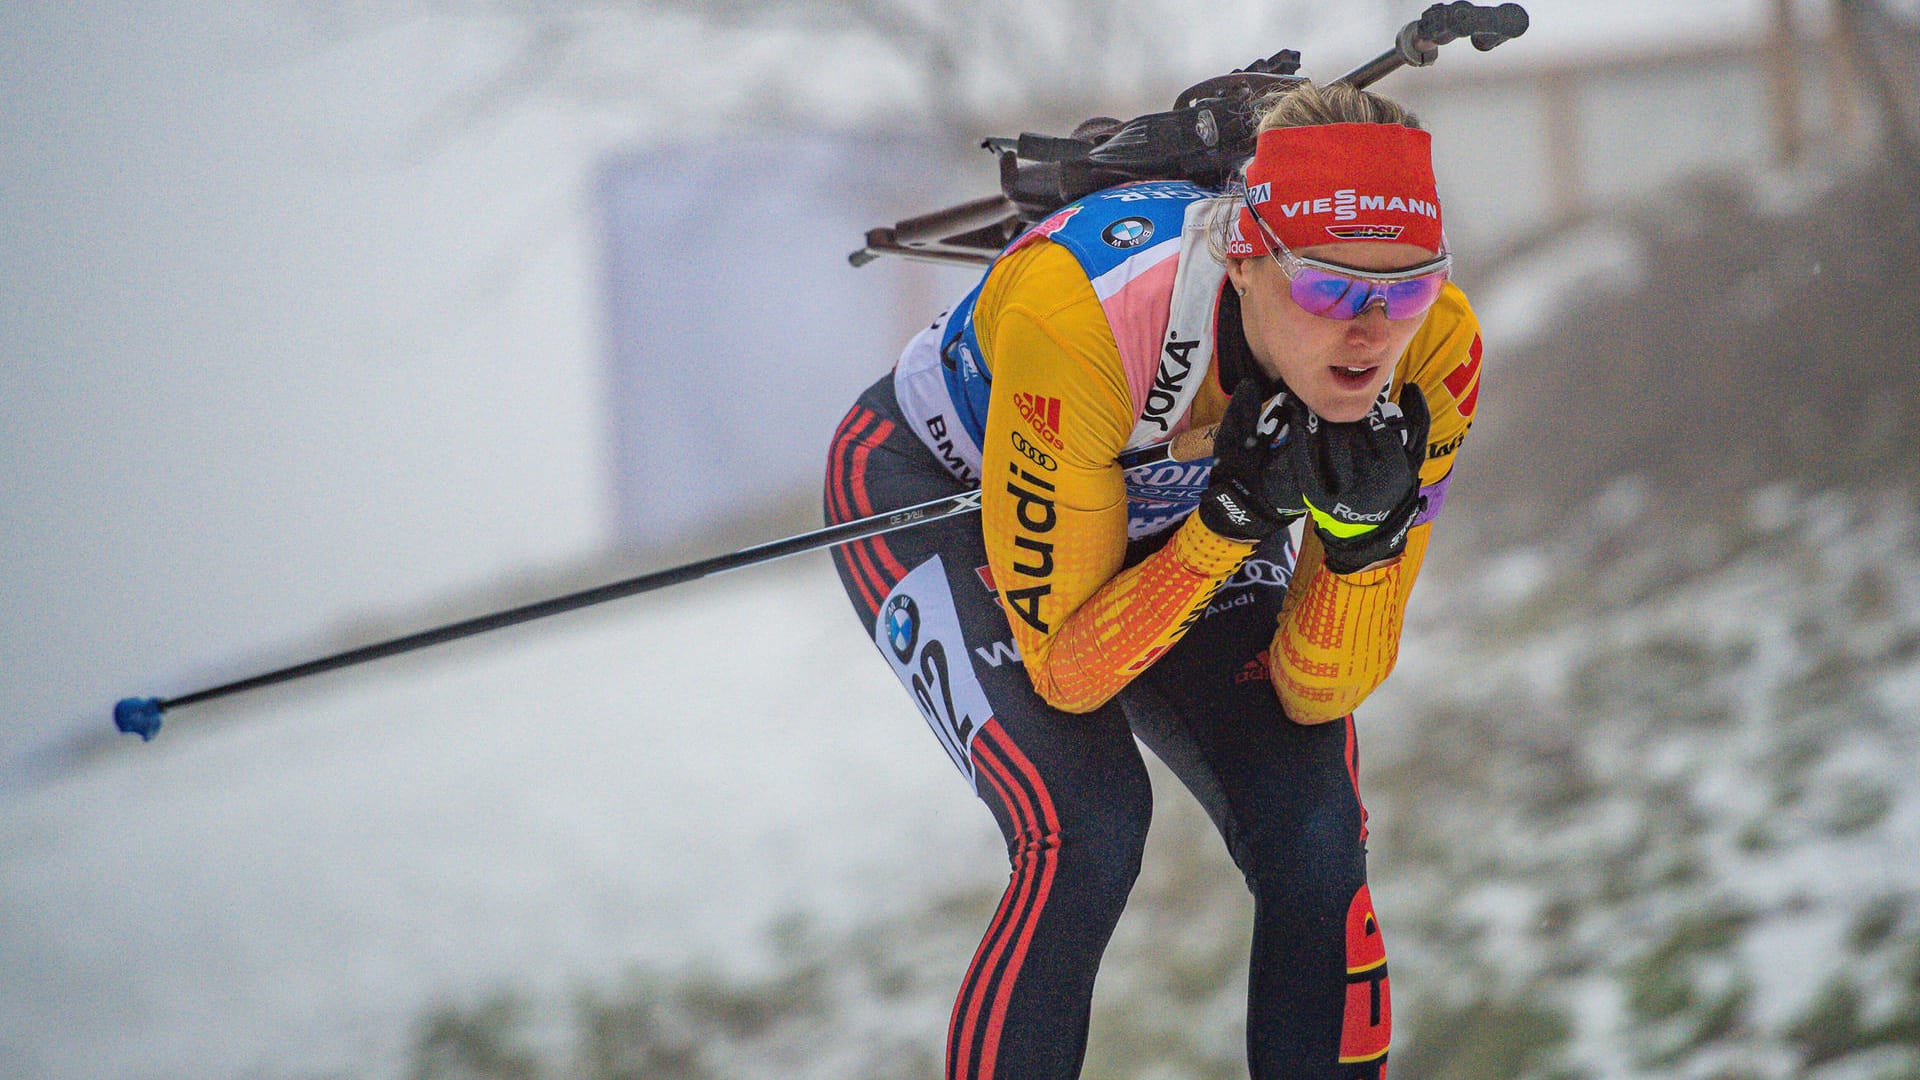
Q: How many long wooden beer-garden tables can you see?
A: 0